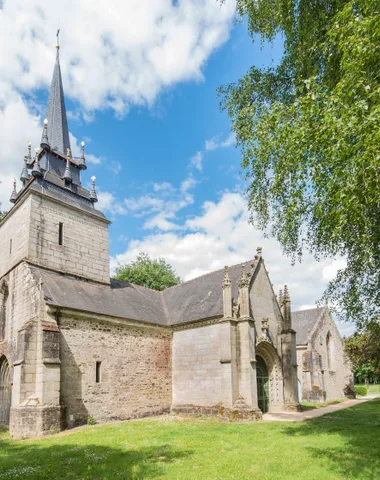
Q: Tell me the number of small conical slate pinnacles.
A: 8